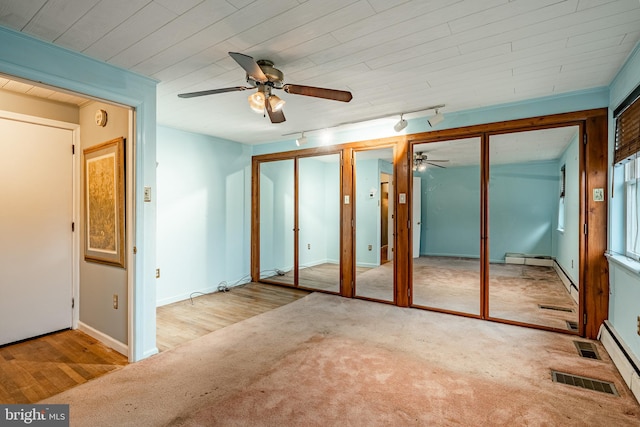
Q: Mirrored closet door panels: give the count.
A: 5